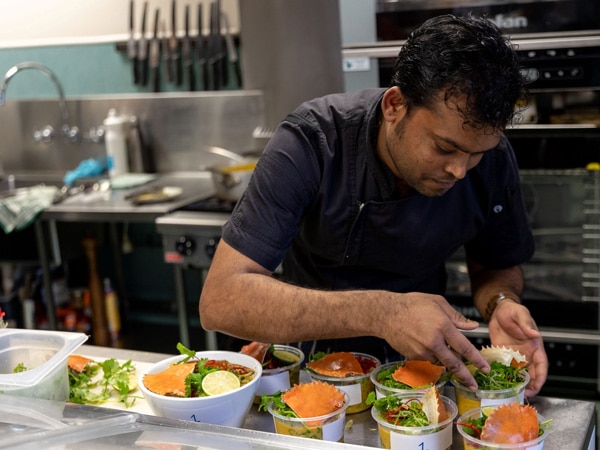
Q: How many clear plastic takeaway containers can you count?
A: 7